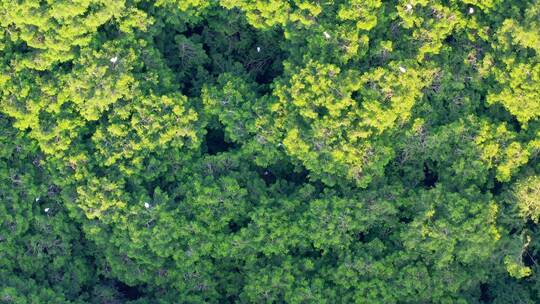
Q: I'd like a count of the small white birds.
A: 9